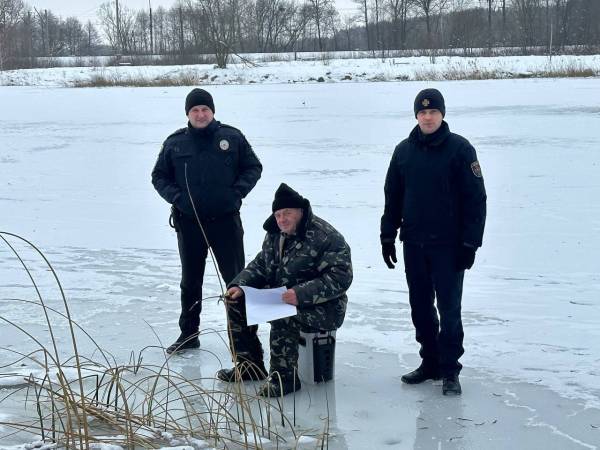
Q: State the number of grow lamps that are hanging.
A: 0